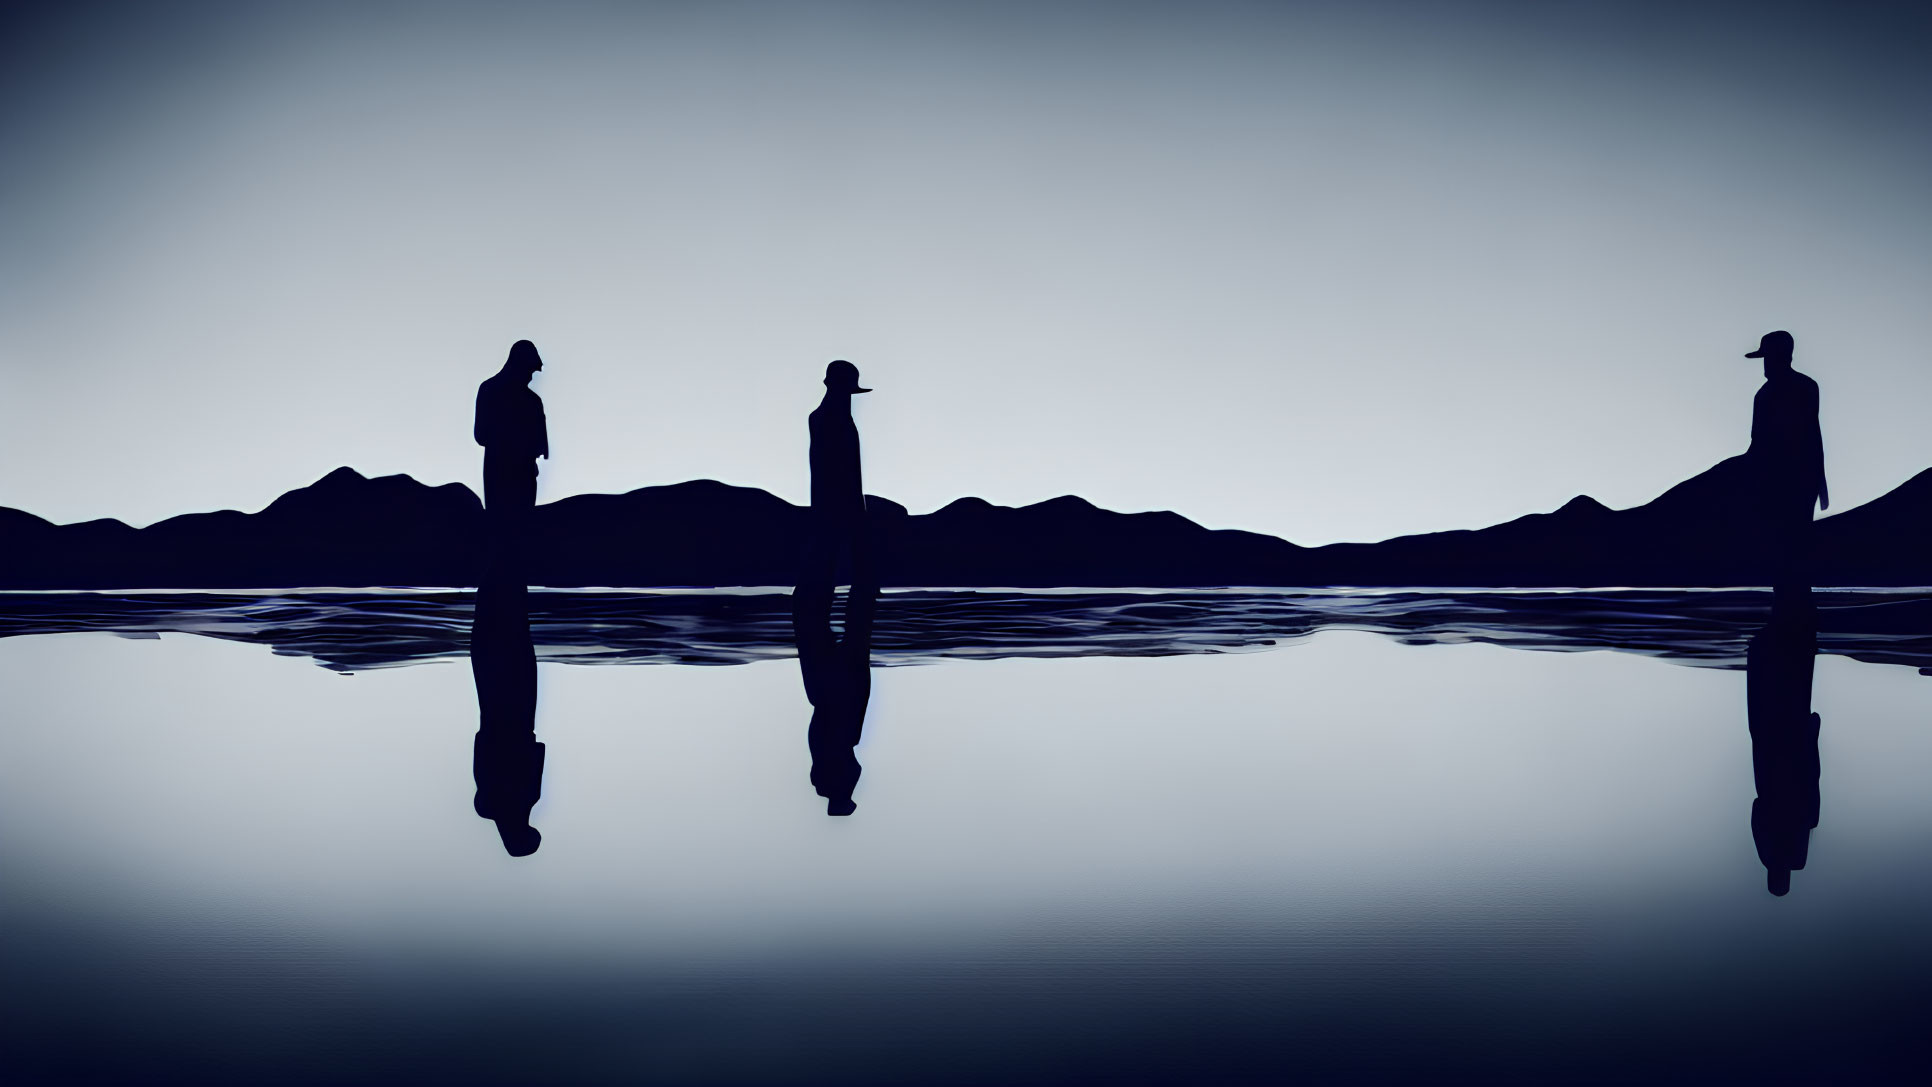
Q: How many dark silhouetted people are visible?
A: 3